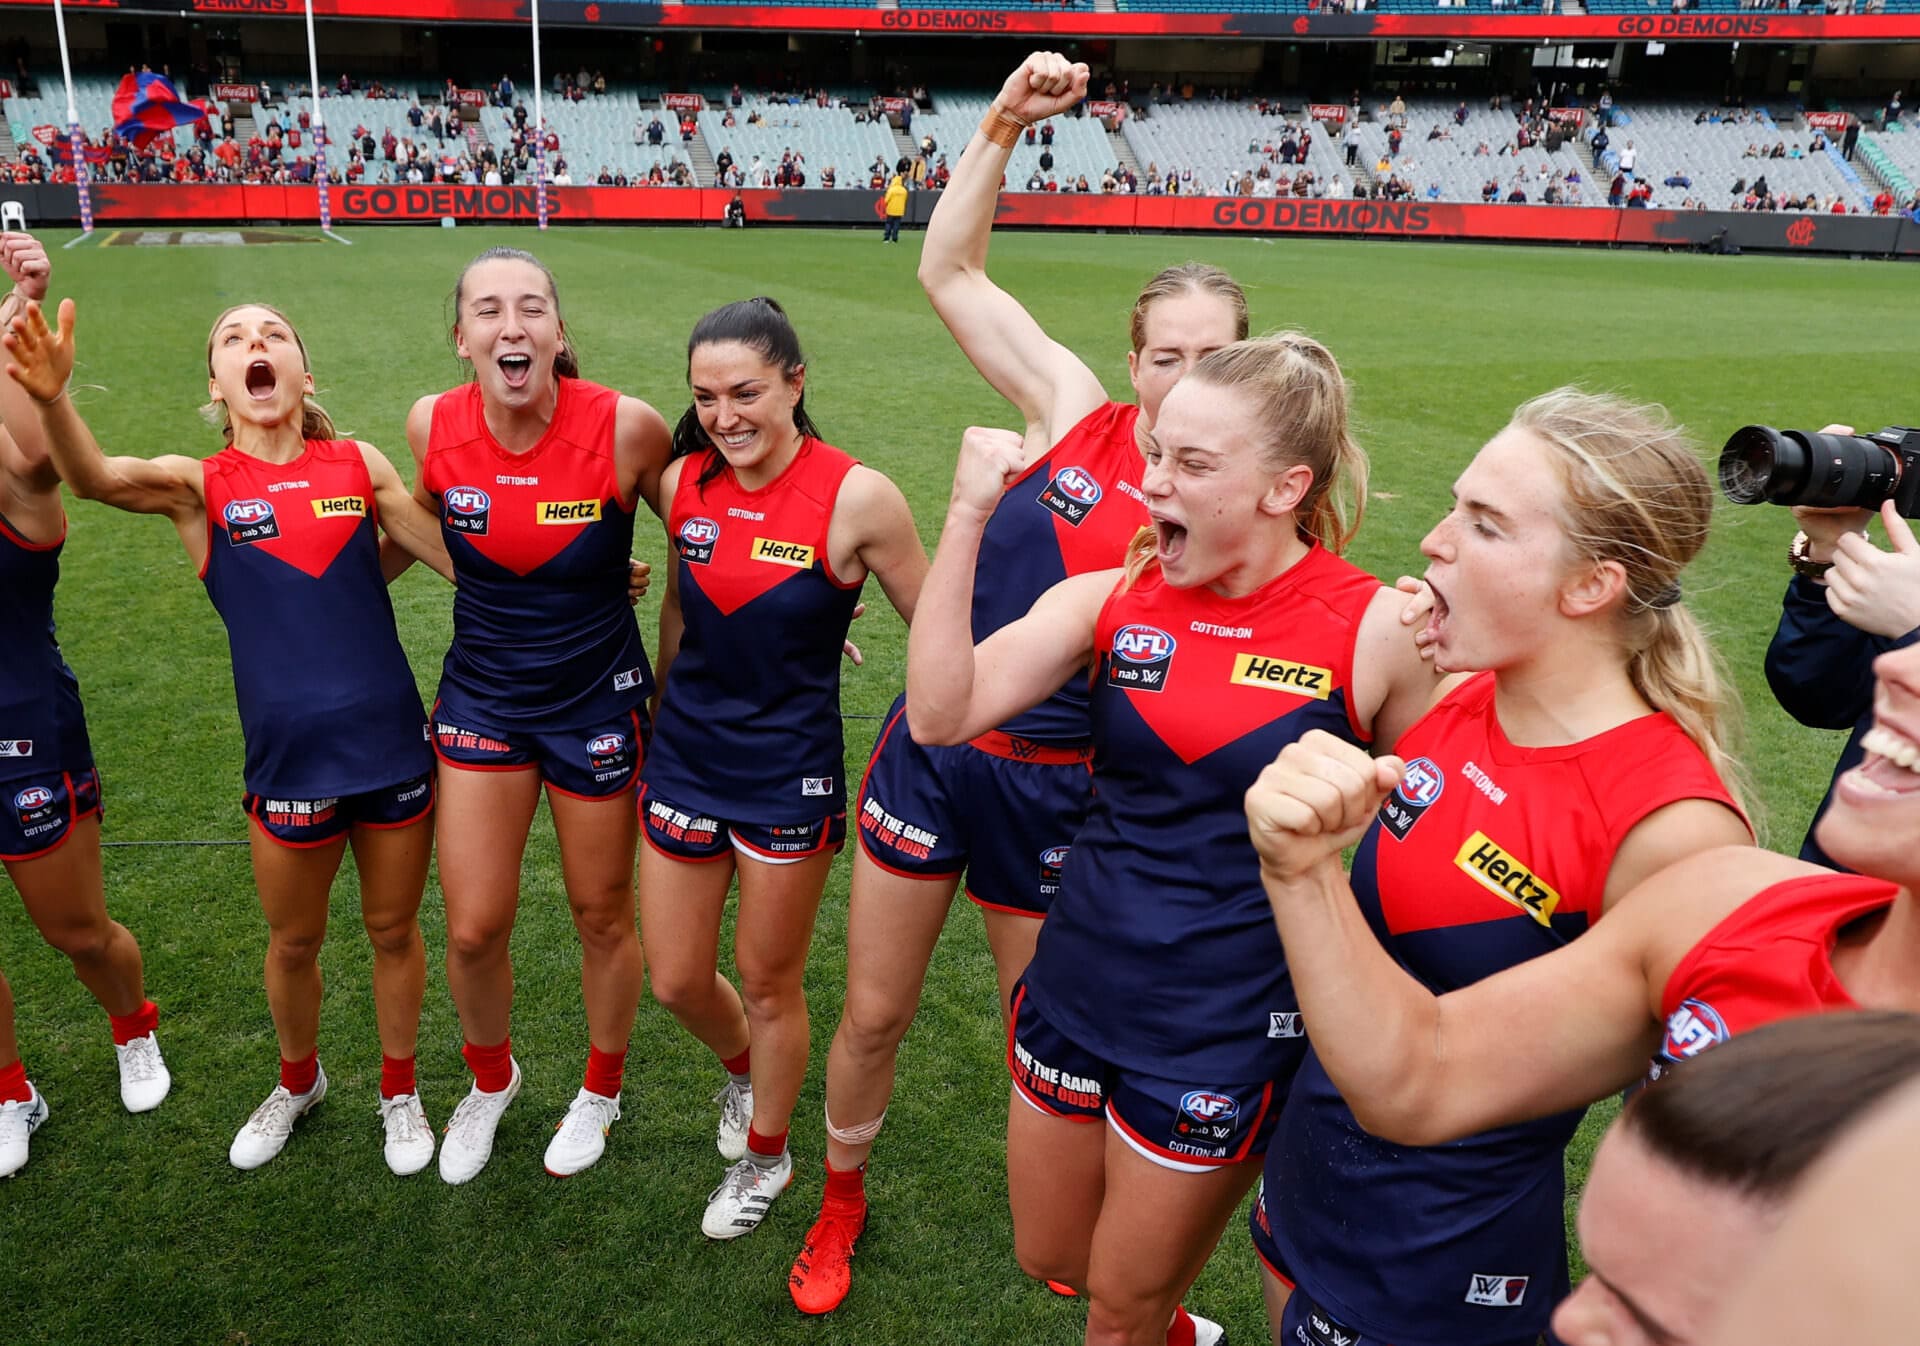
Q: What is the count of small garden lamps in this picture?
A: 0